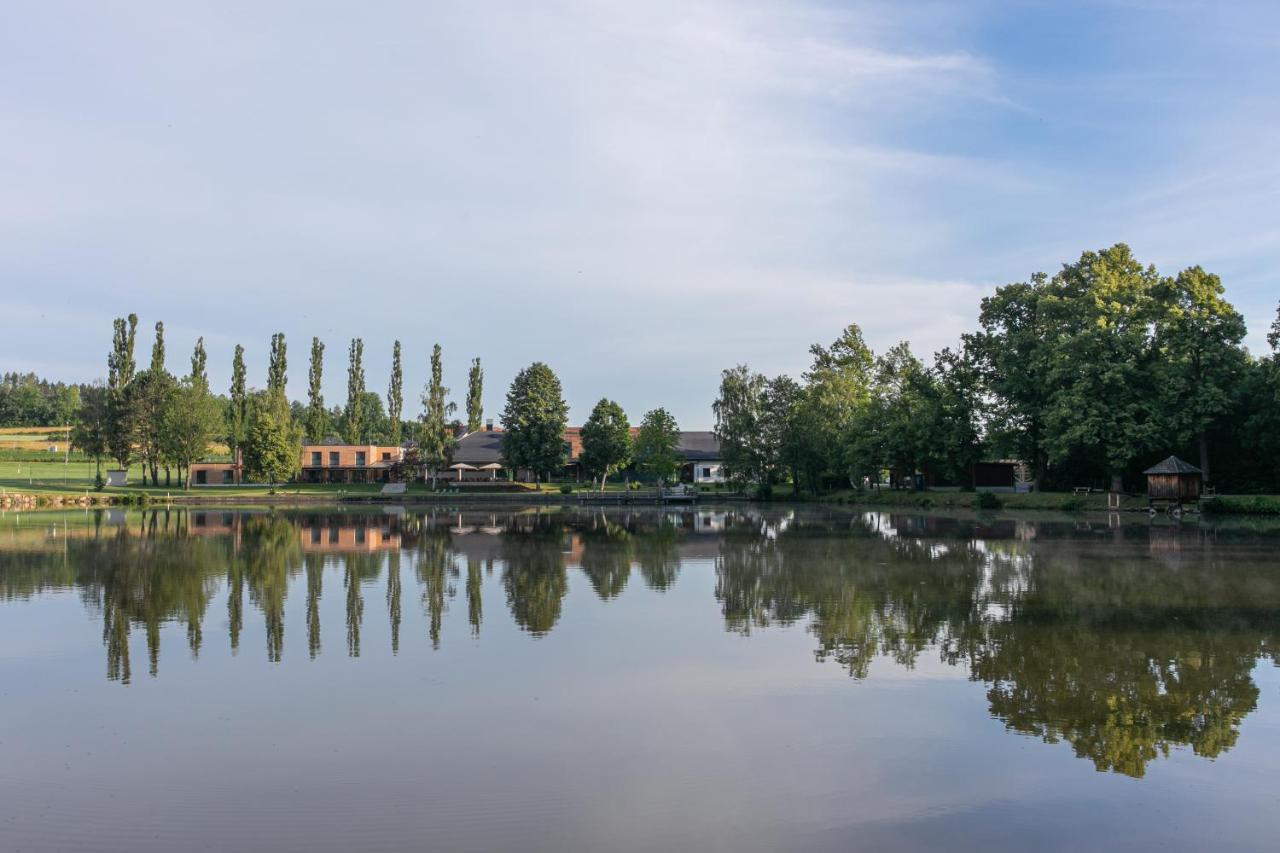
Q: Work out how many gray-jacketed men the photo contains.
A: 0